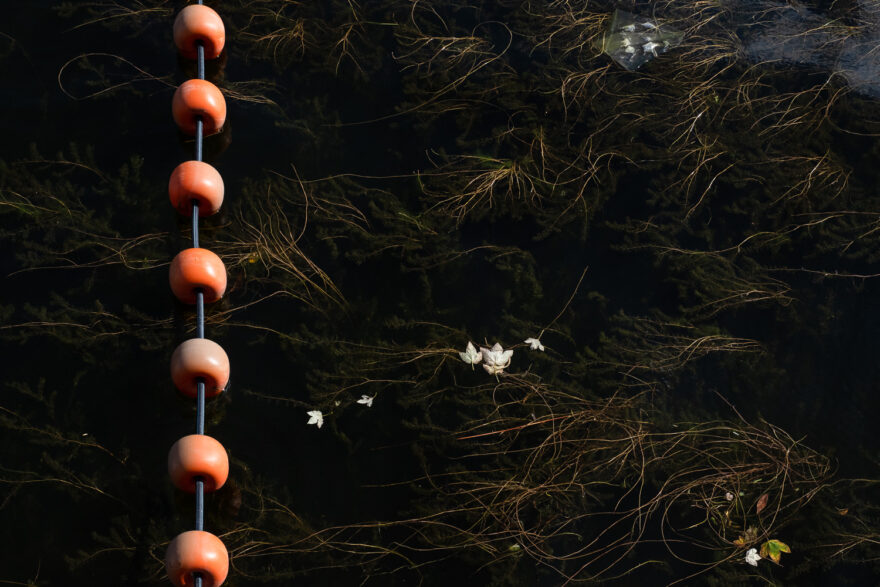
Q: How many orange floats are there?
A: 7